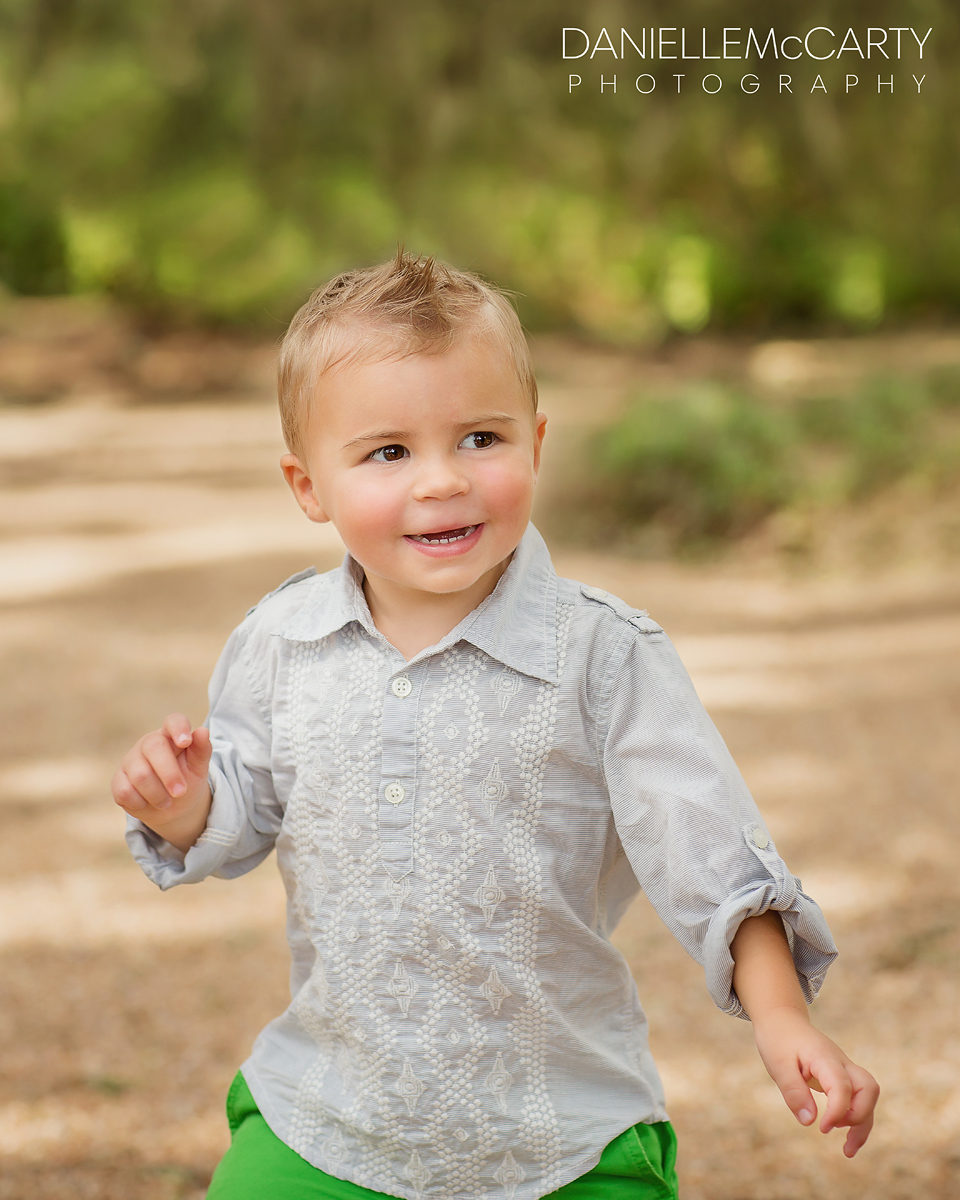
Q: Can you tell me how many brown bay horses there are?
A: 0